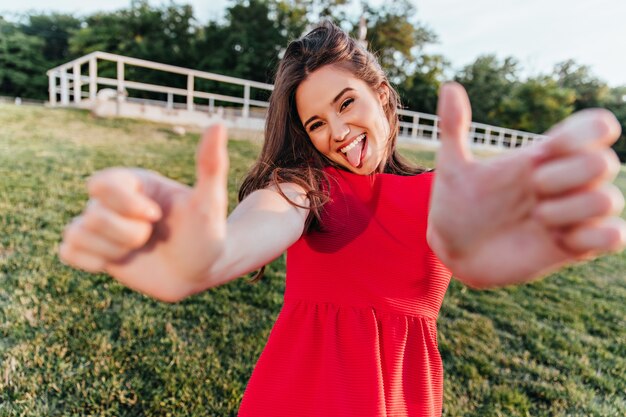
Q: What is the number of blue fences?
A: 0